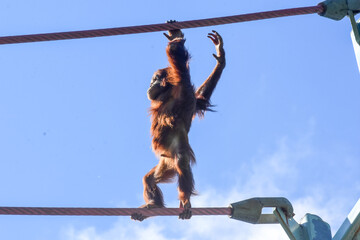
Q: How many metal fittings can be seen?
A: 2